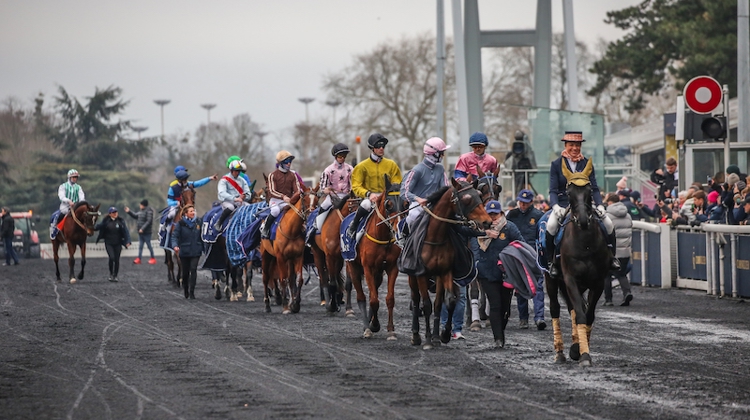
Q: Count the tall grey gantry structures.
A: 1